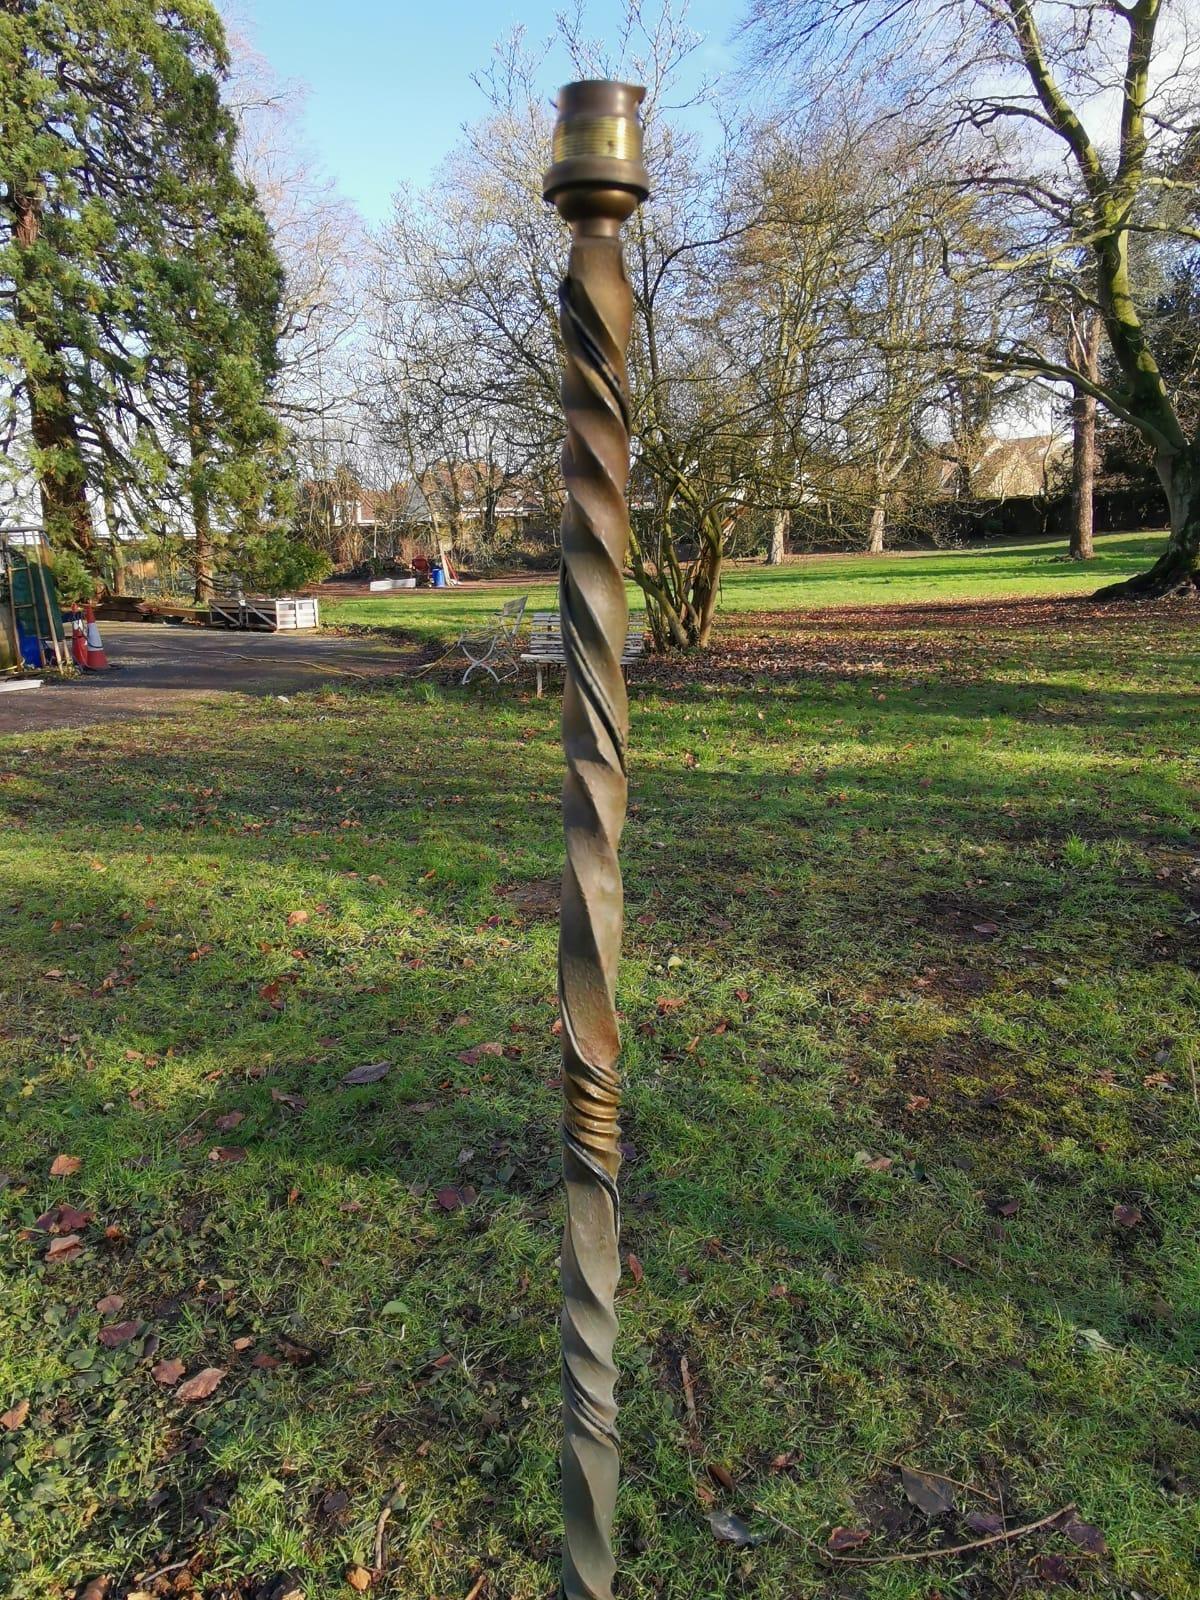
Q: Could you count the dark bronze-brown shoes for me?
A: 0